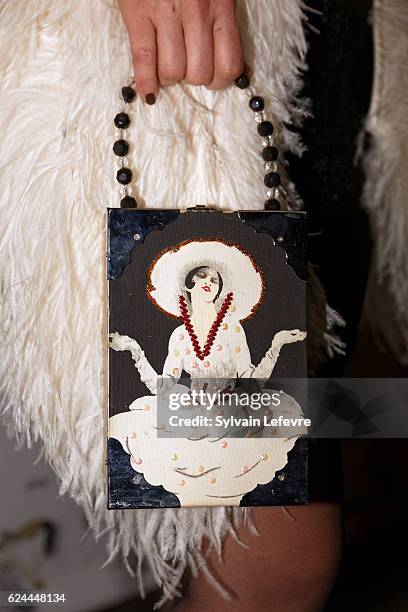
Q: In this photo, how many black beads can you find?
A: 11